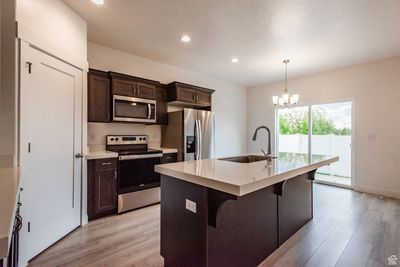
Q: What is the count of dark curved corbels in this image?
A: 3